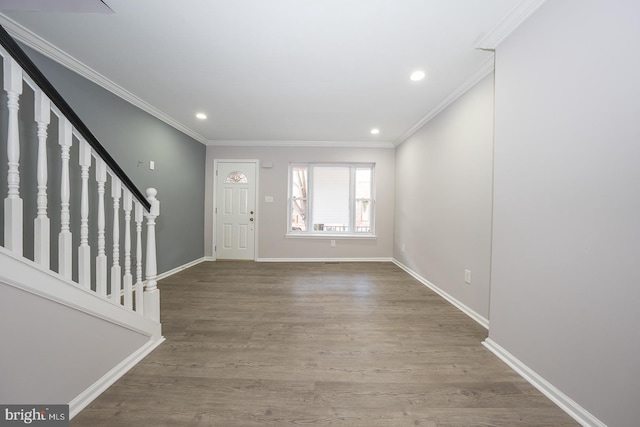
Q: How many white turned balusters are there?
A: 8